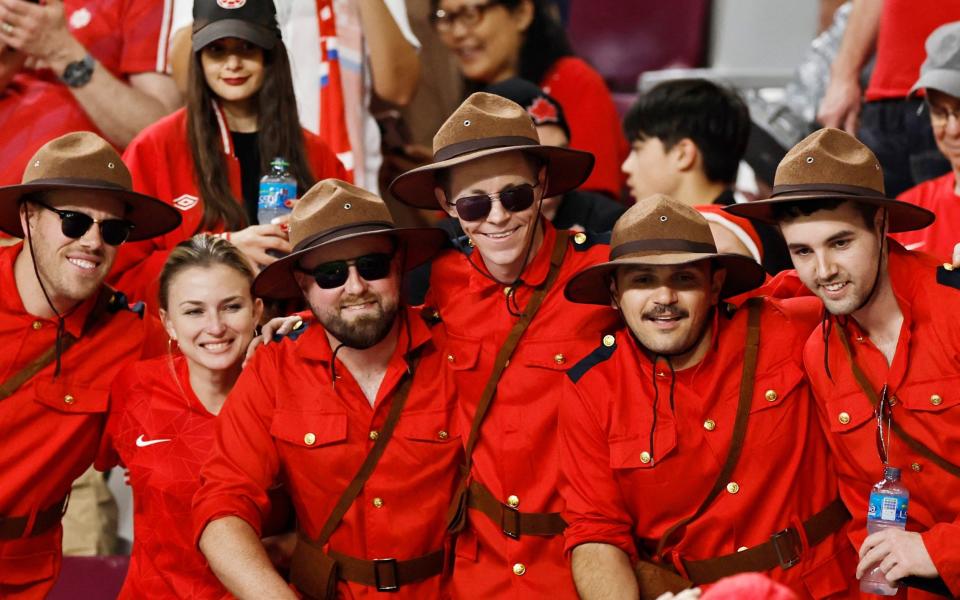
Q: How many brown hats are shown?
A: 5